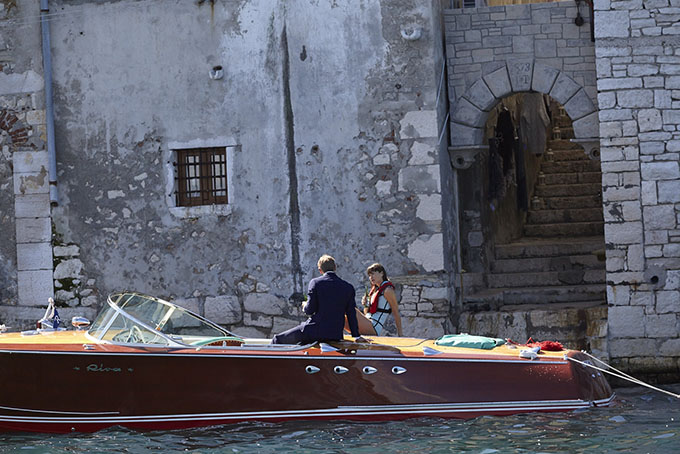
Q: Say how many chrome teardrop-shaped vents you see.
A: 4